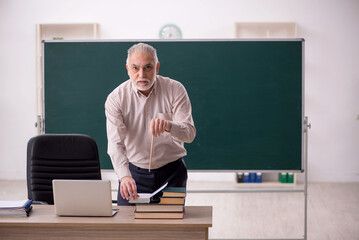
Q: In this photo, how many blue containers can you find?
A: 3